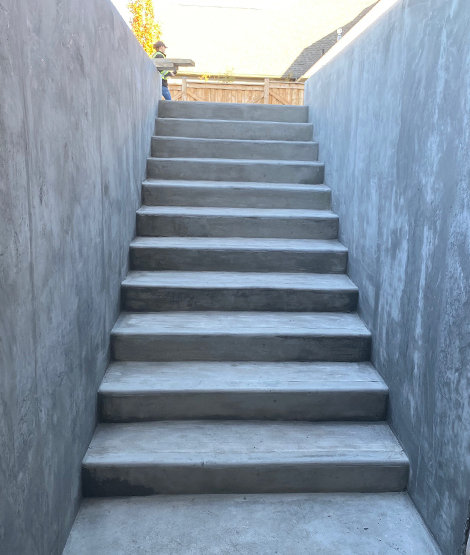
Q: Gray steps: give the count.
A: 11